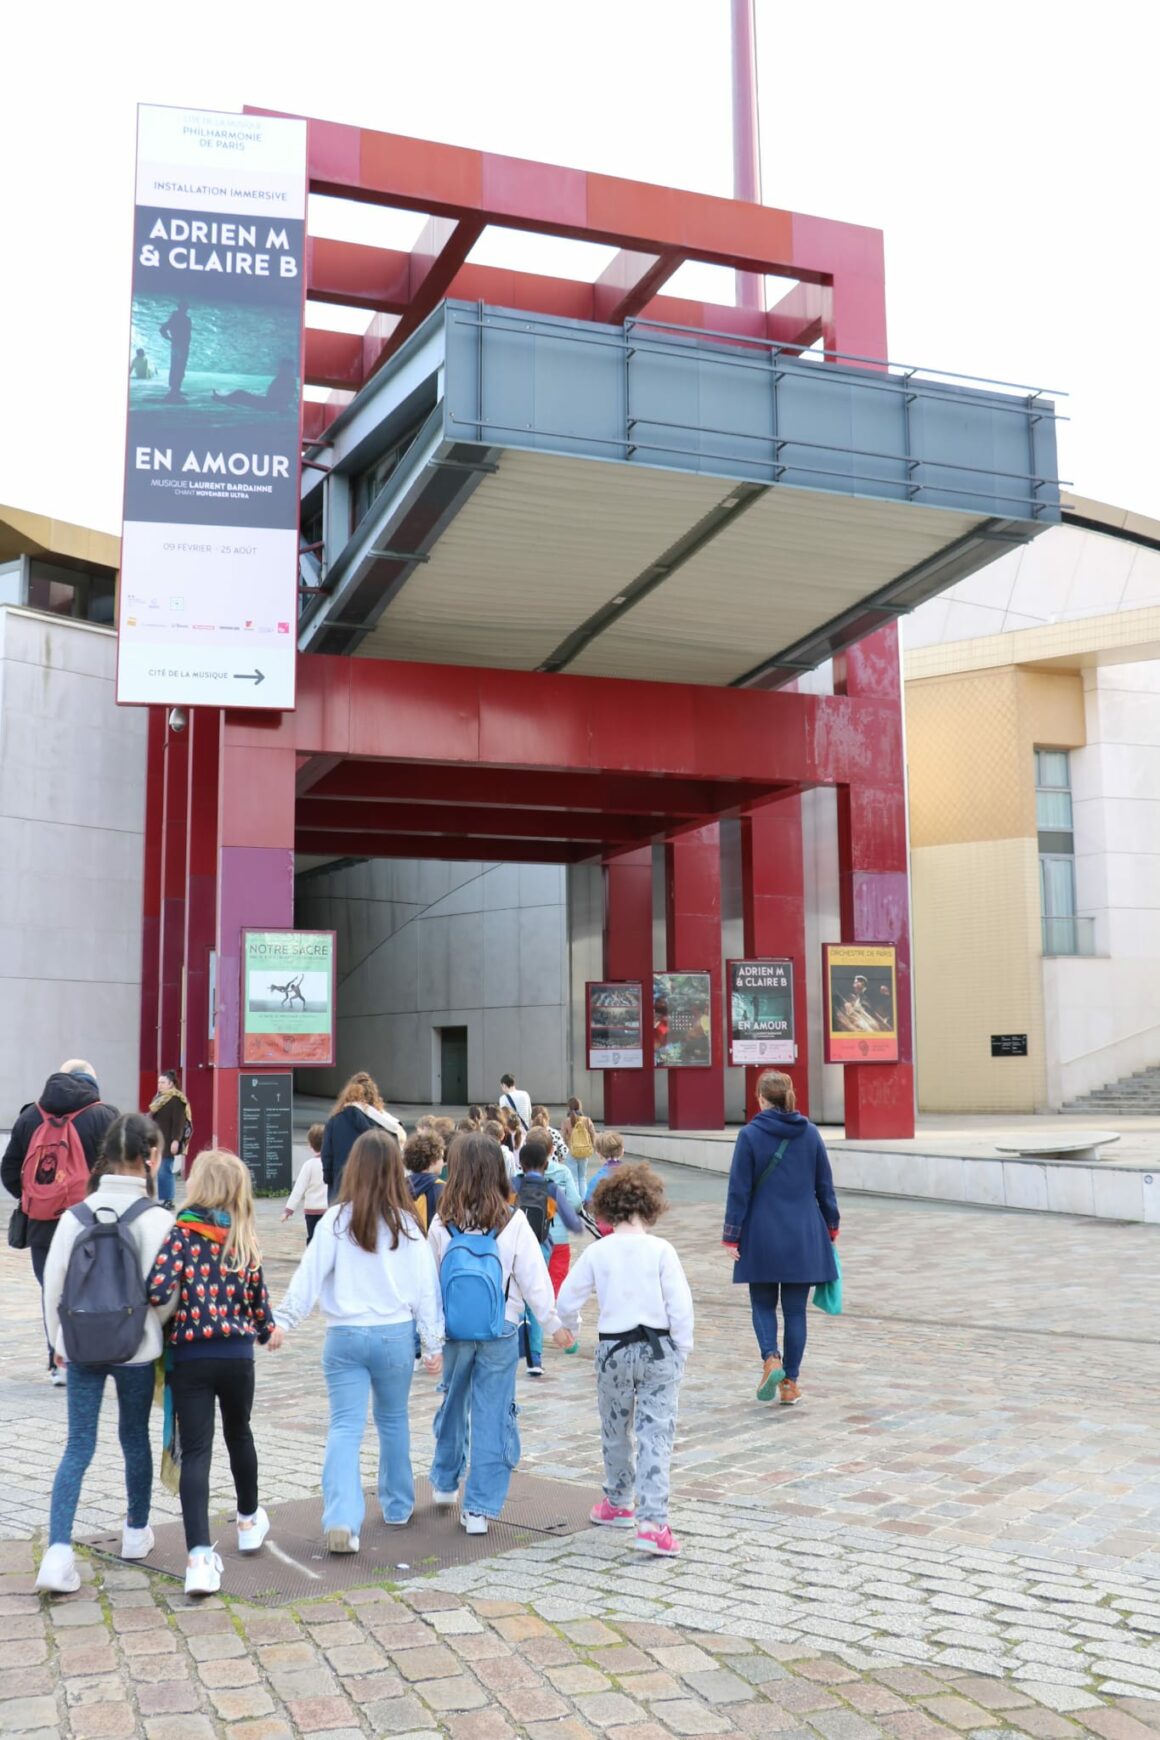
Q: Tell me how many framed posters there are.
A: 5